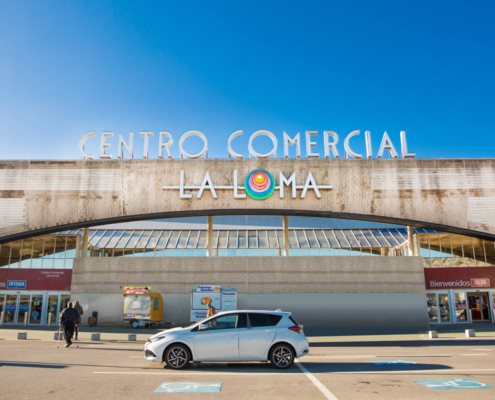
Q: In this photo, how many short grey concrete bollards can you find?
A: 6